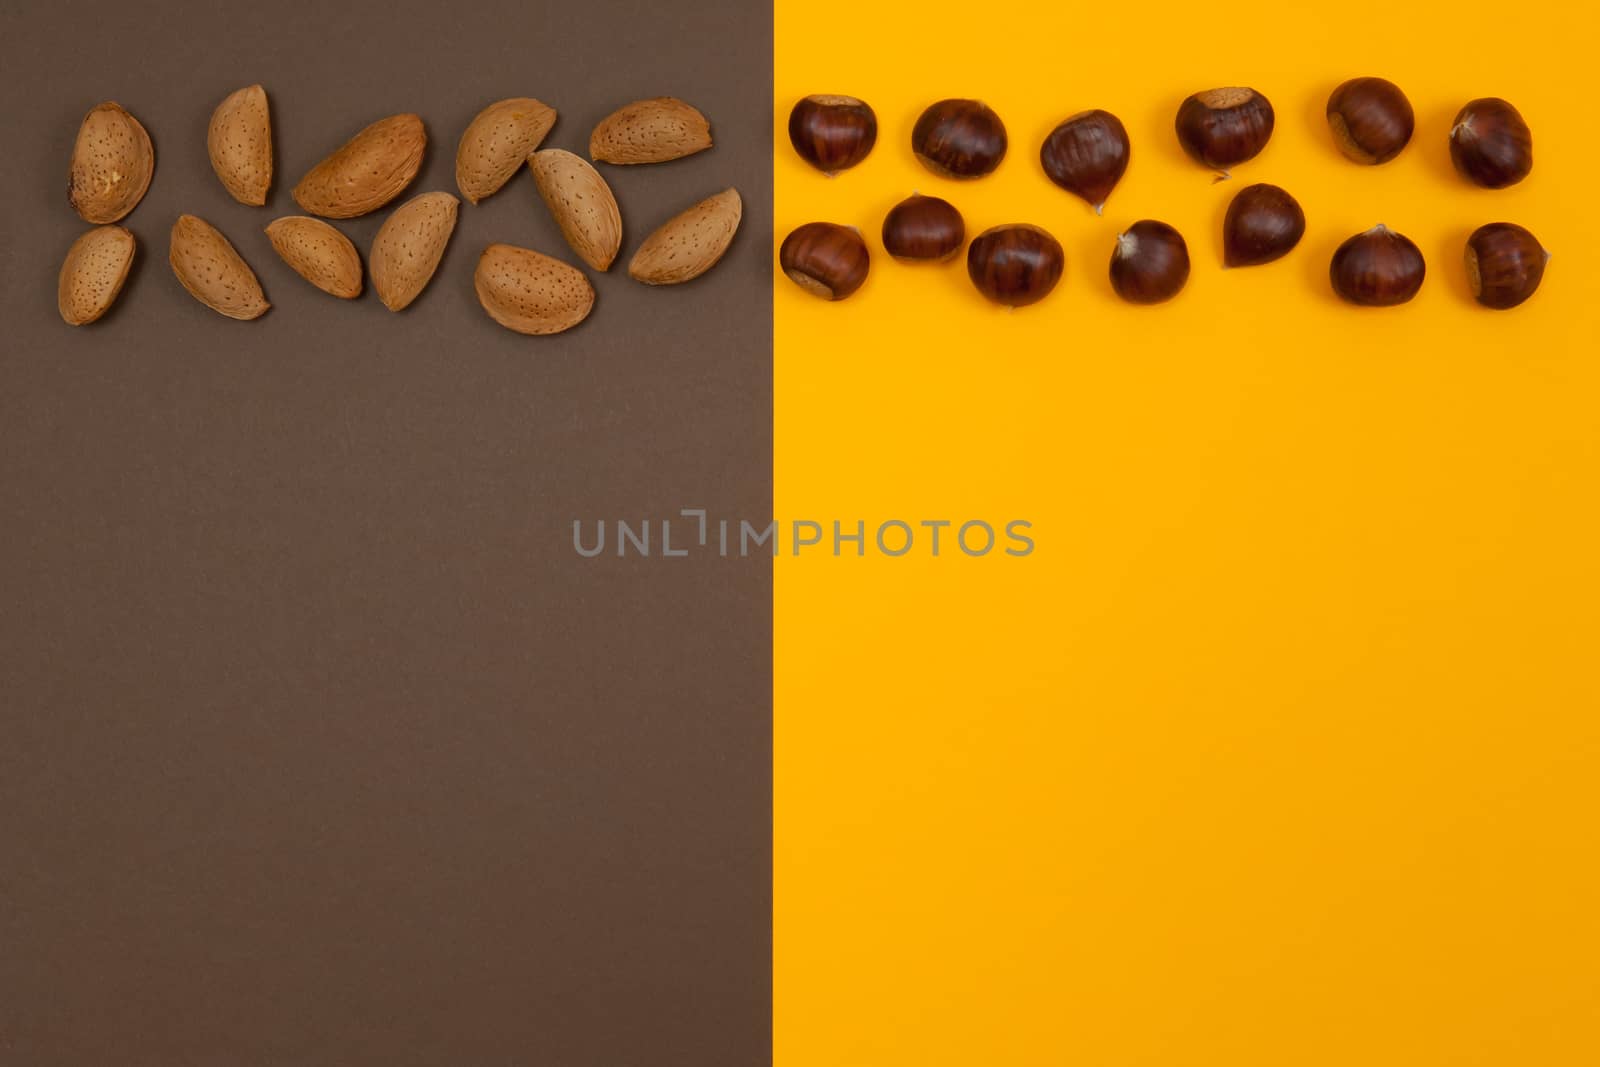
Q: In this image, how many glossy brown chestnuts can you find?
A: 13